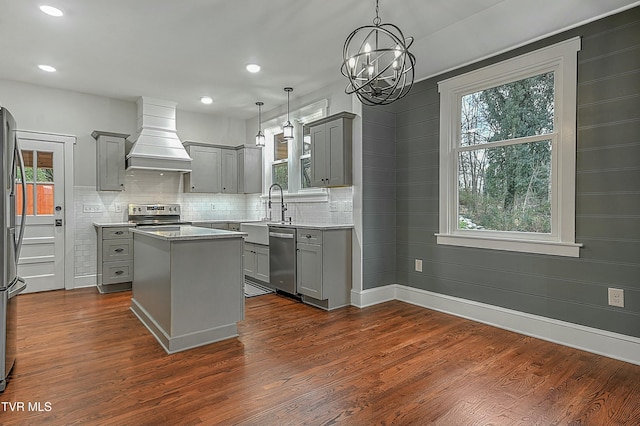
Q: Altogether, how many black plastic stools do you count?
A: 0